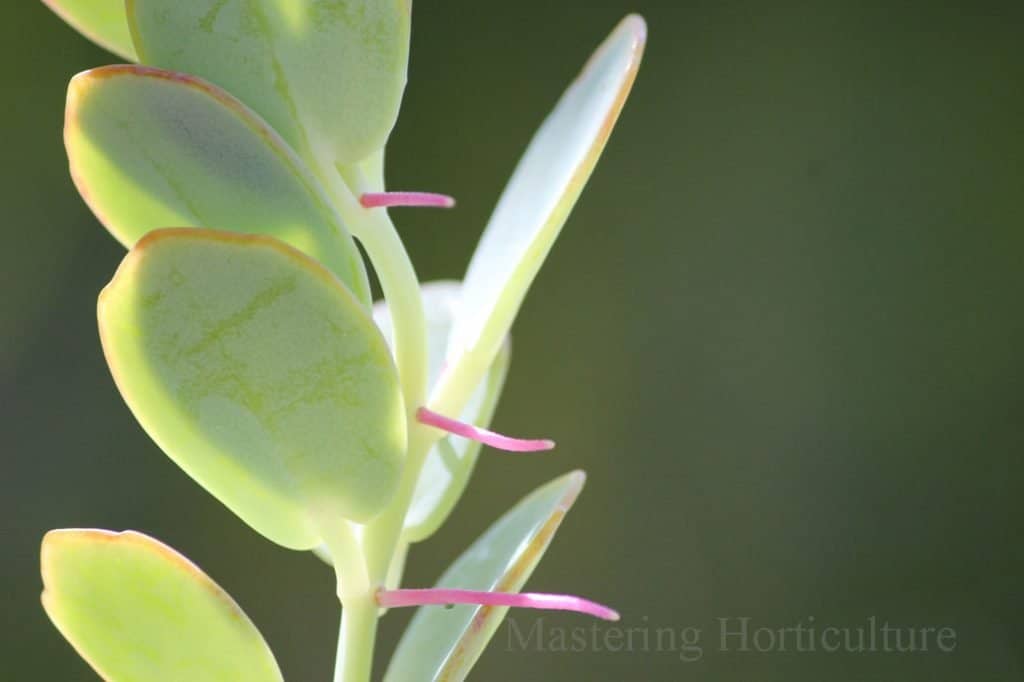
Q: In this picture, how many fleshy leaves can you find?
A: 8